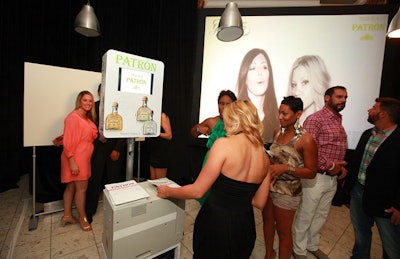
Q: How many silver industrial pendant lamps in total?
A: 3